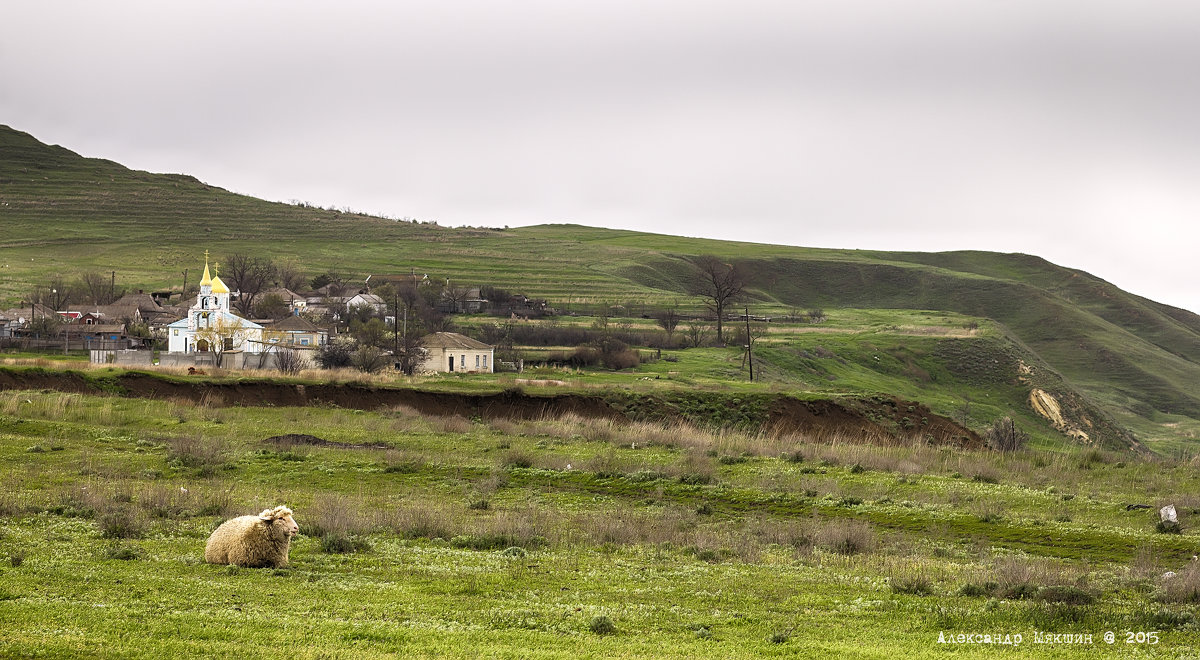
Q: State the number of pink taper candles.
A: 0